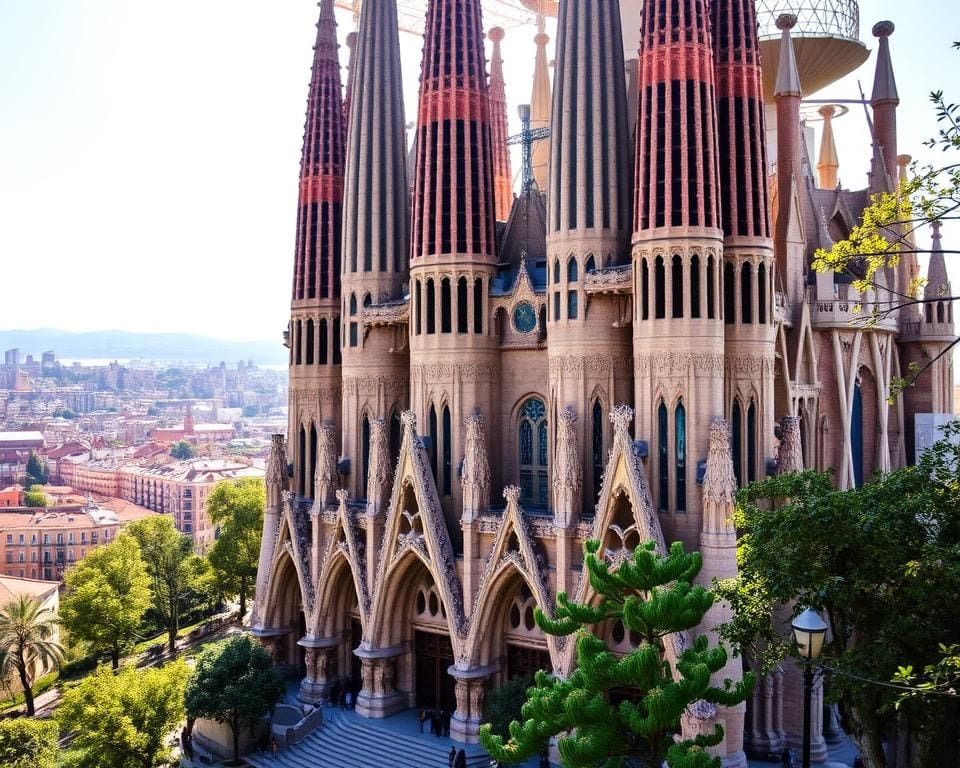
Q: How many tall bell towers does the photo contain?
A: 6